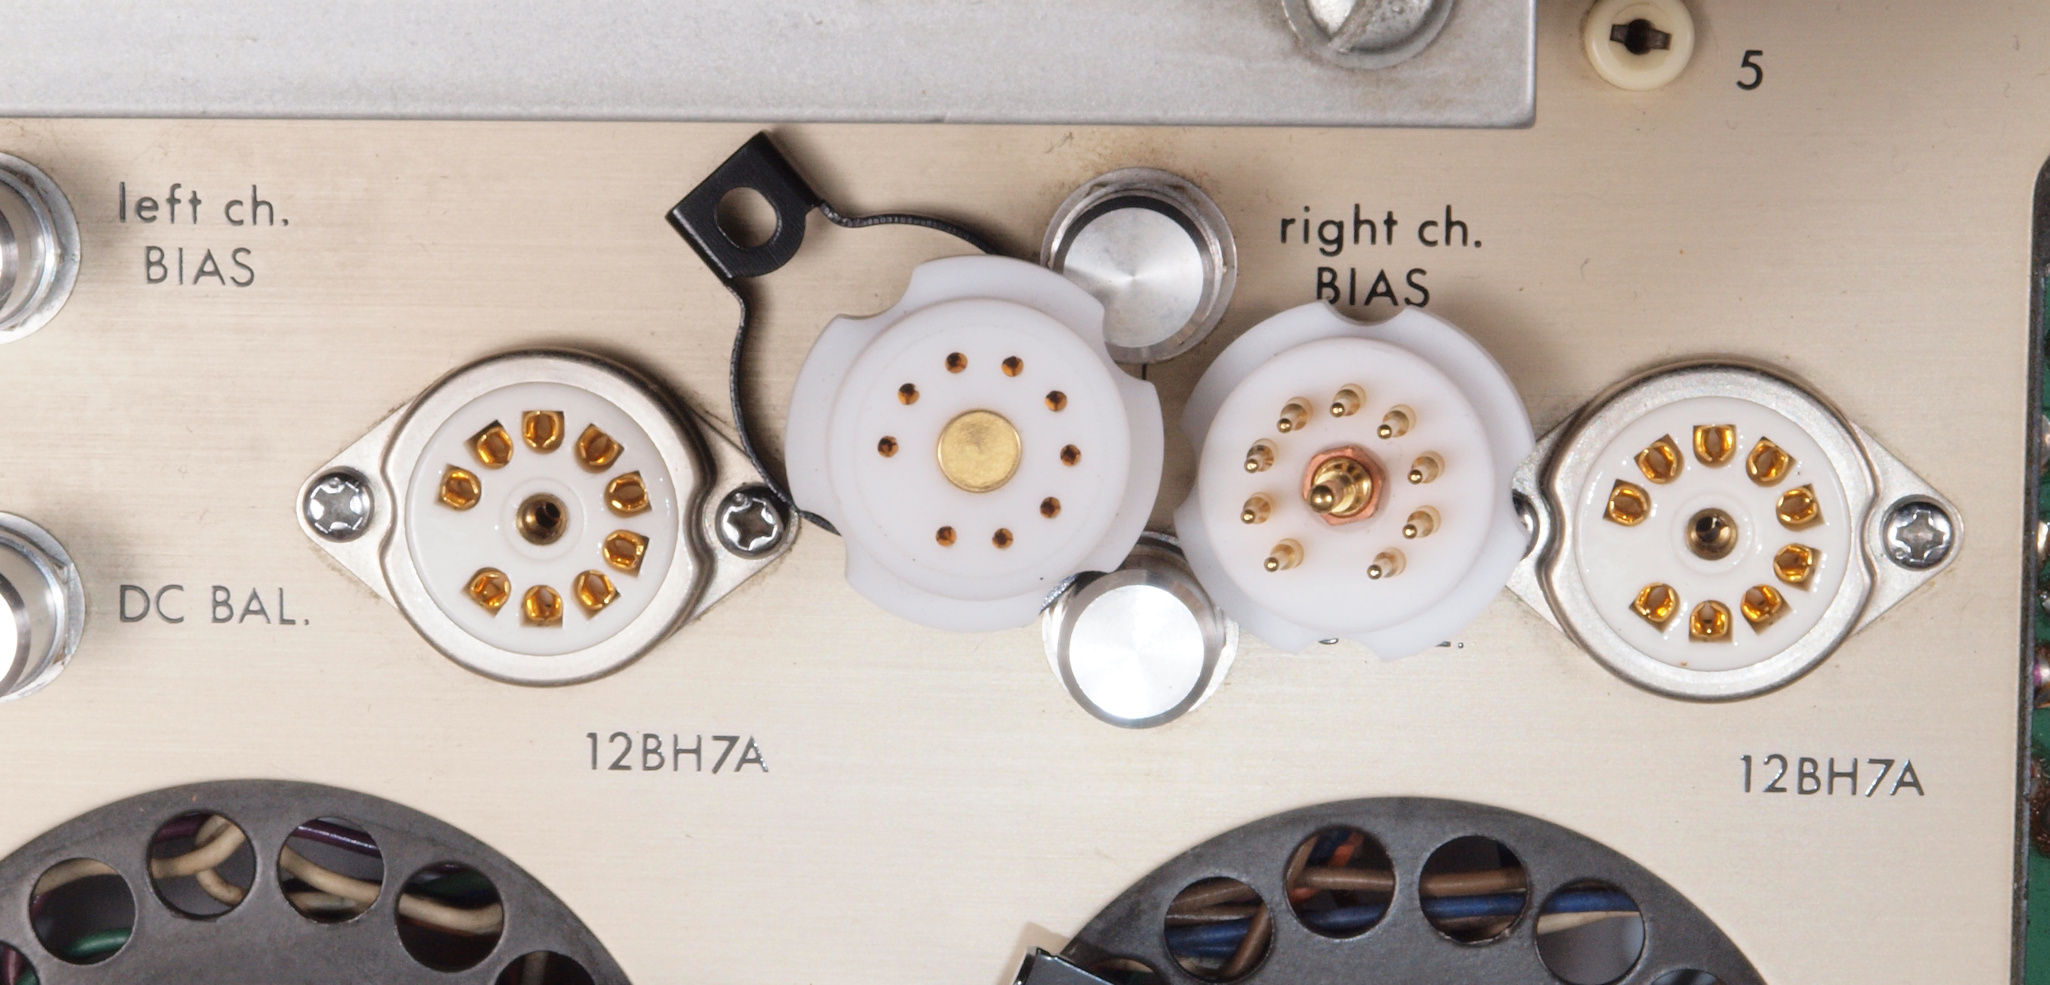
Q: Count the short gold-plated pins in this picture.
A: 9